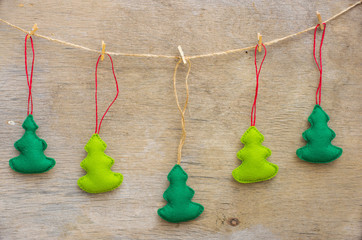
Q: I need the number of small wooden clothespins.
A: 5